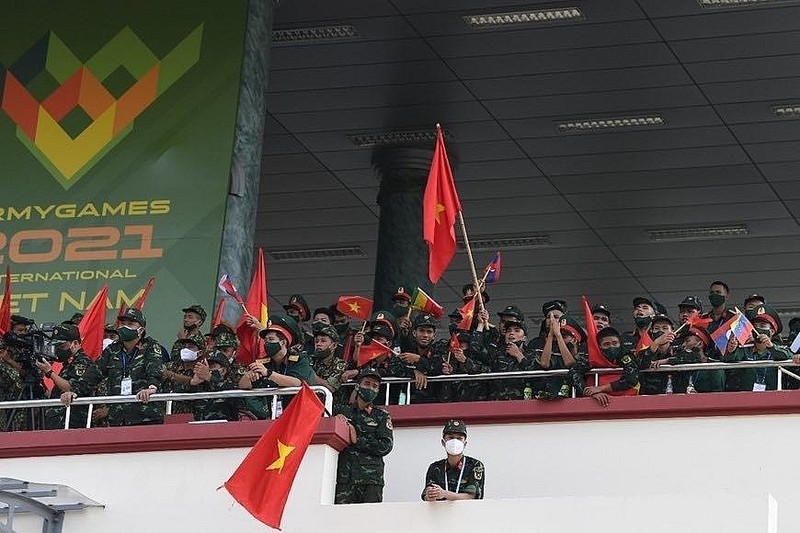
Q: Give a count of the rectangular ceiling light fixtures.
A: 9